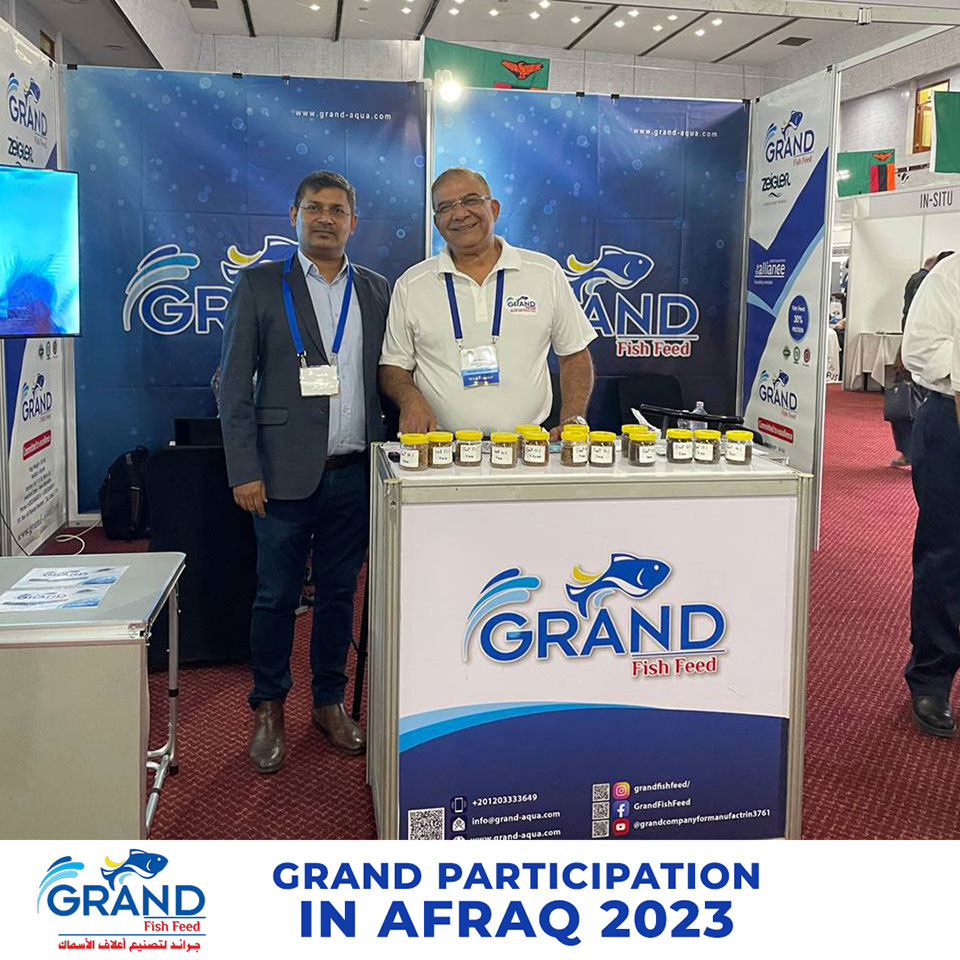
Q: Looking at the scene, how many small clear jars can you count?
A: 14